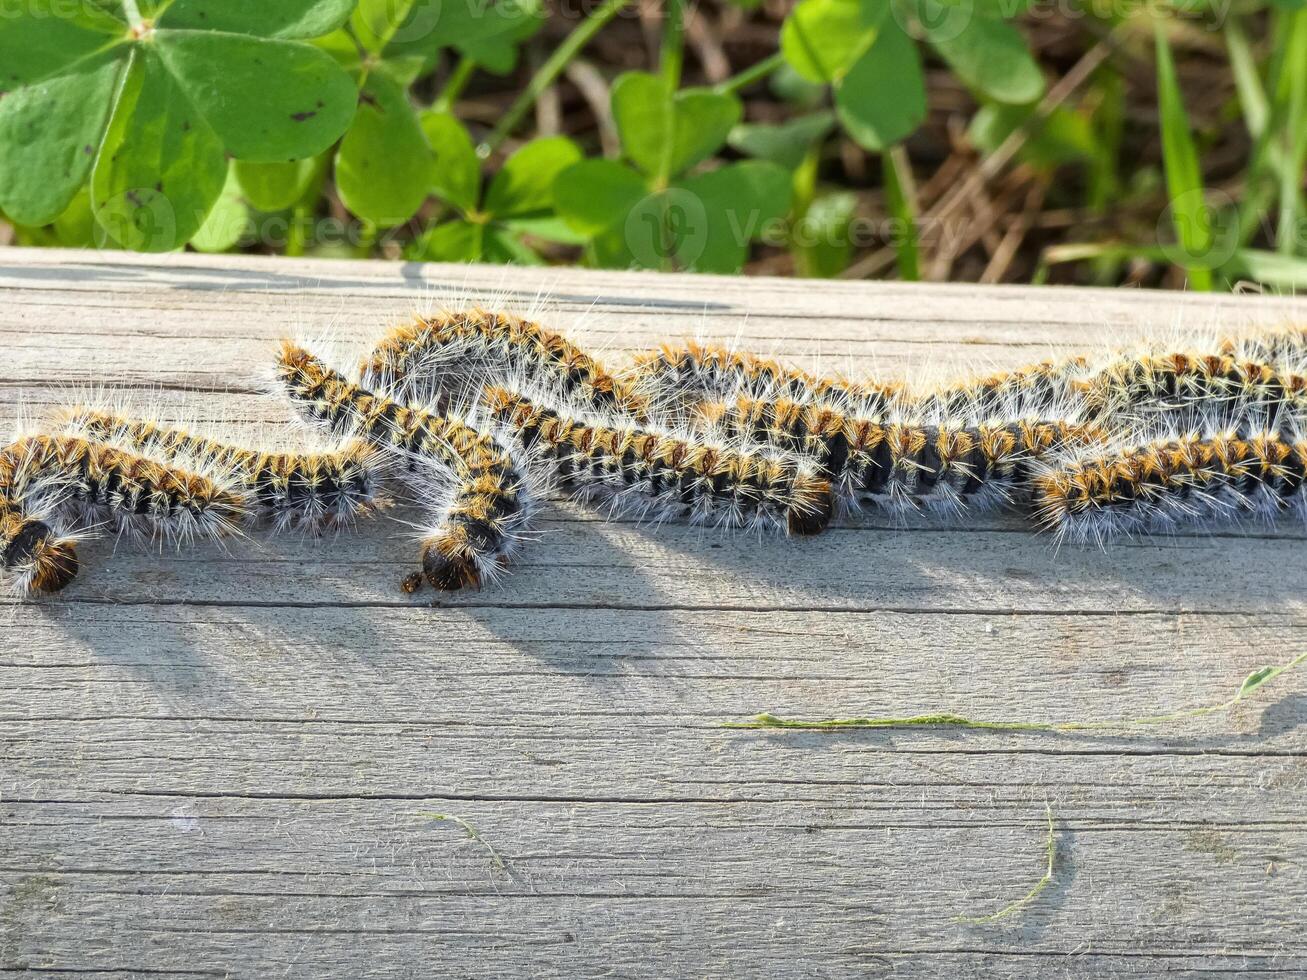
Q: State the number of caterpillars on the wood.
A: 11